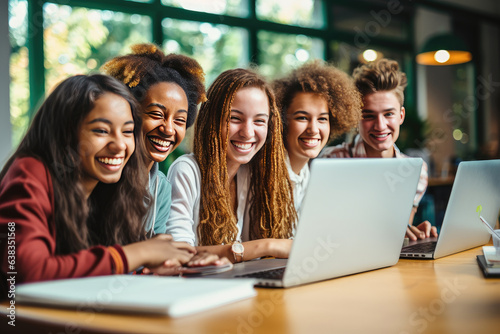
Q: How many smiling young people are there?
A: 5